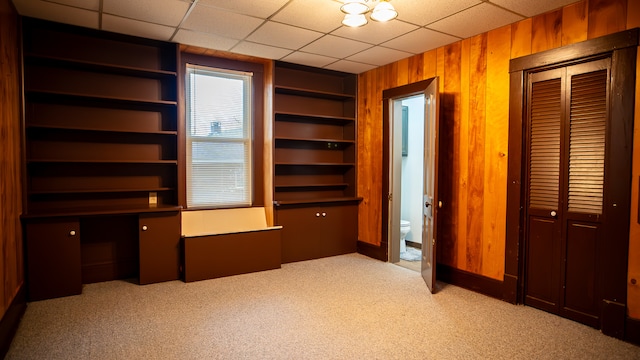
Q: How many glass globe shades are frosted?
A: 3